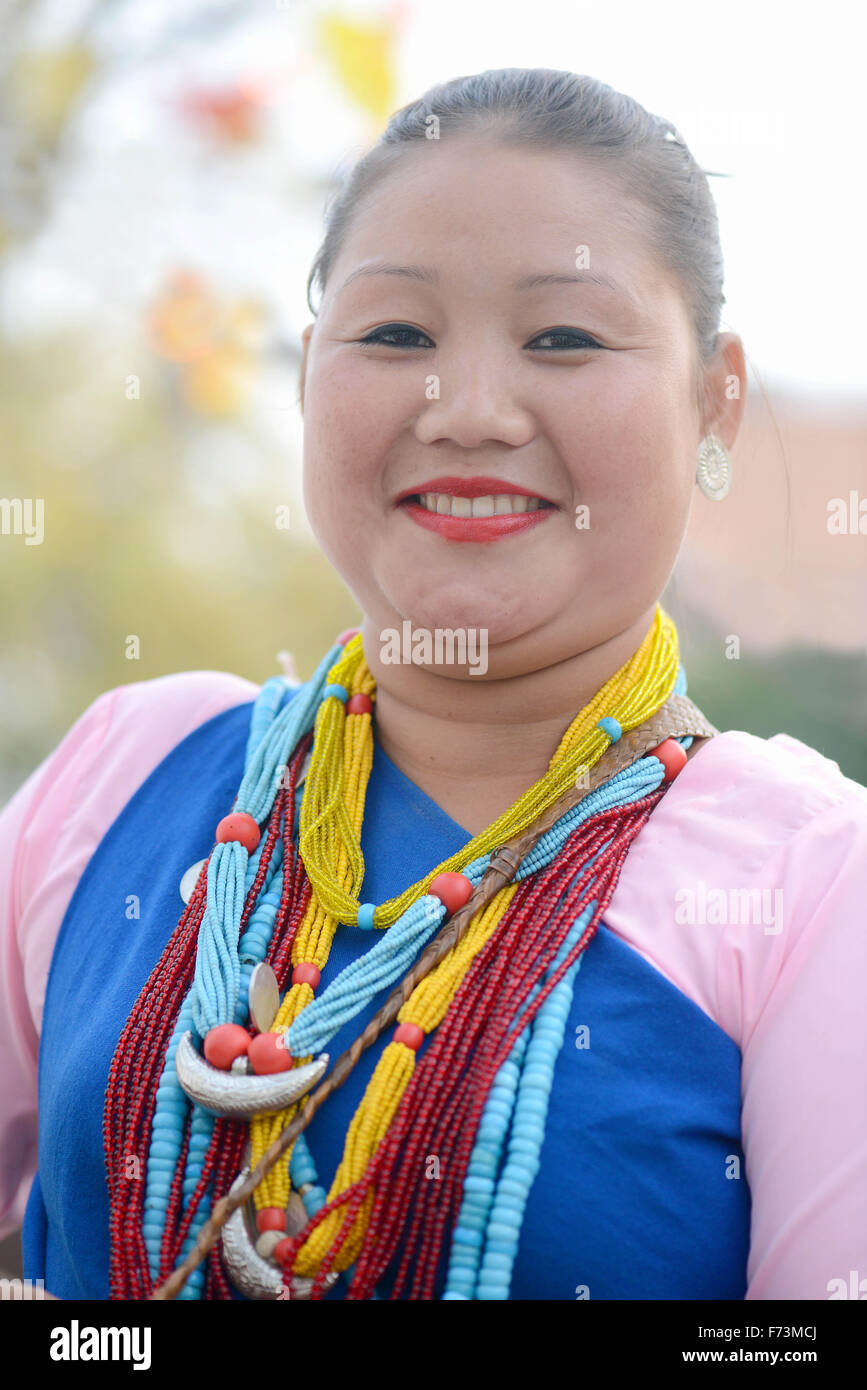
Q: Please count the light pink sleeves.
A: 2